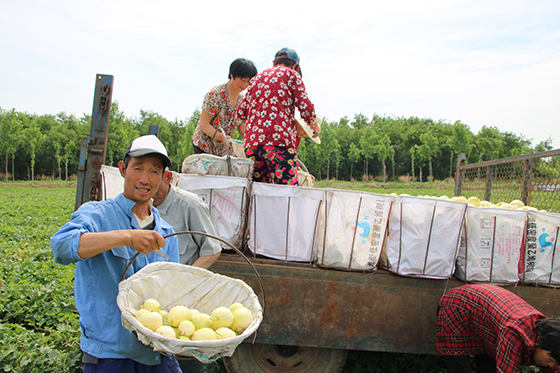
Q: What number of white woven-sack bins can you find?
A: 7